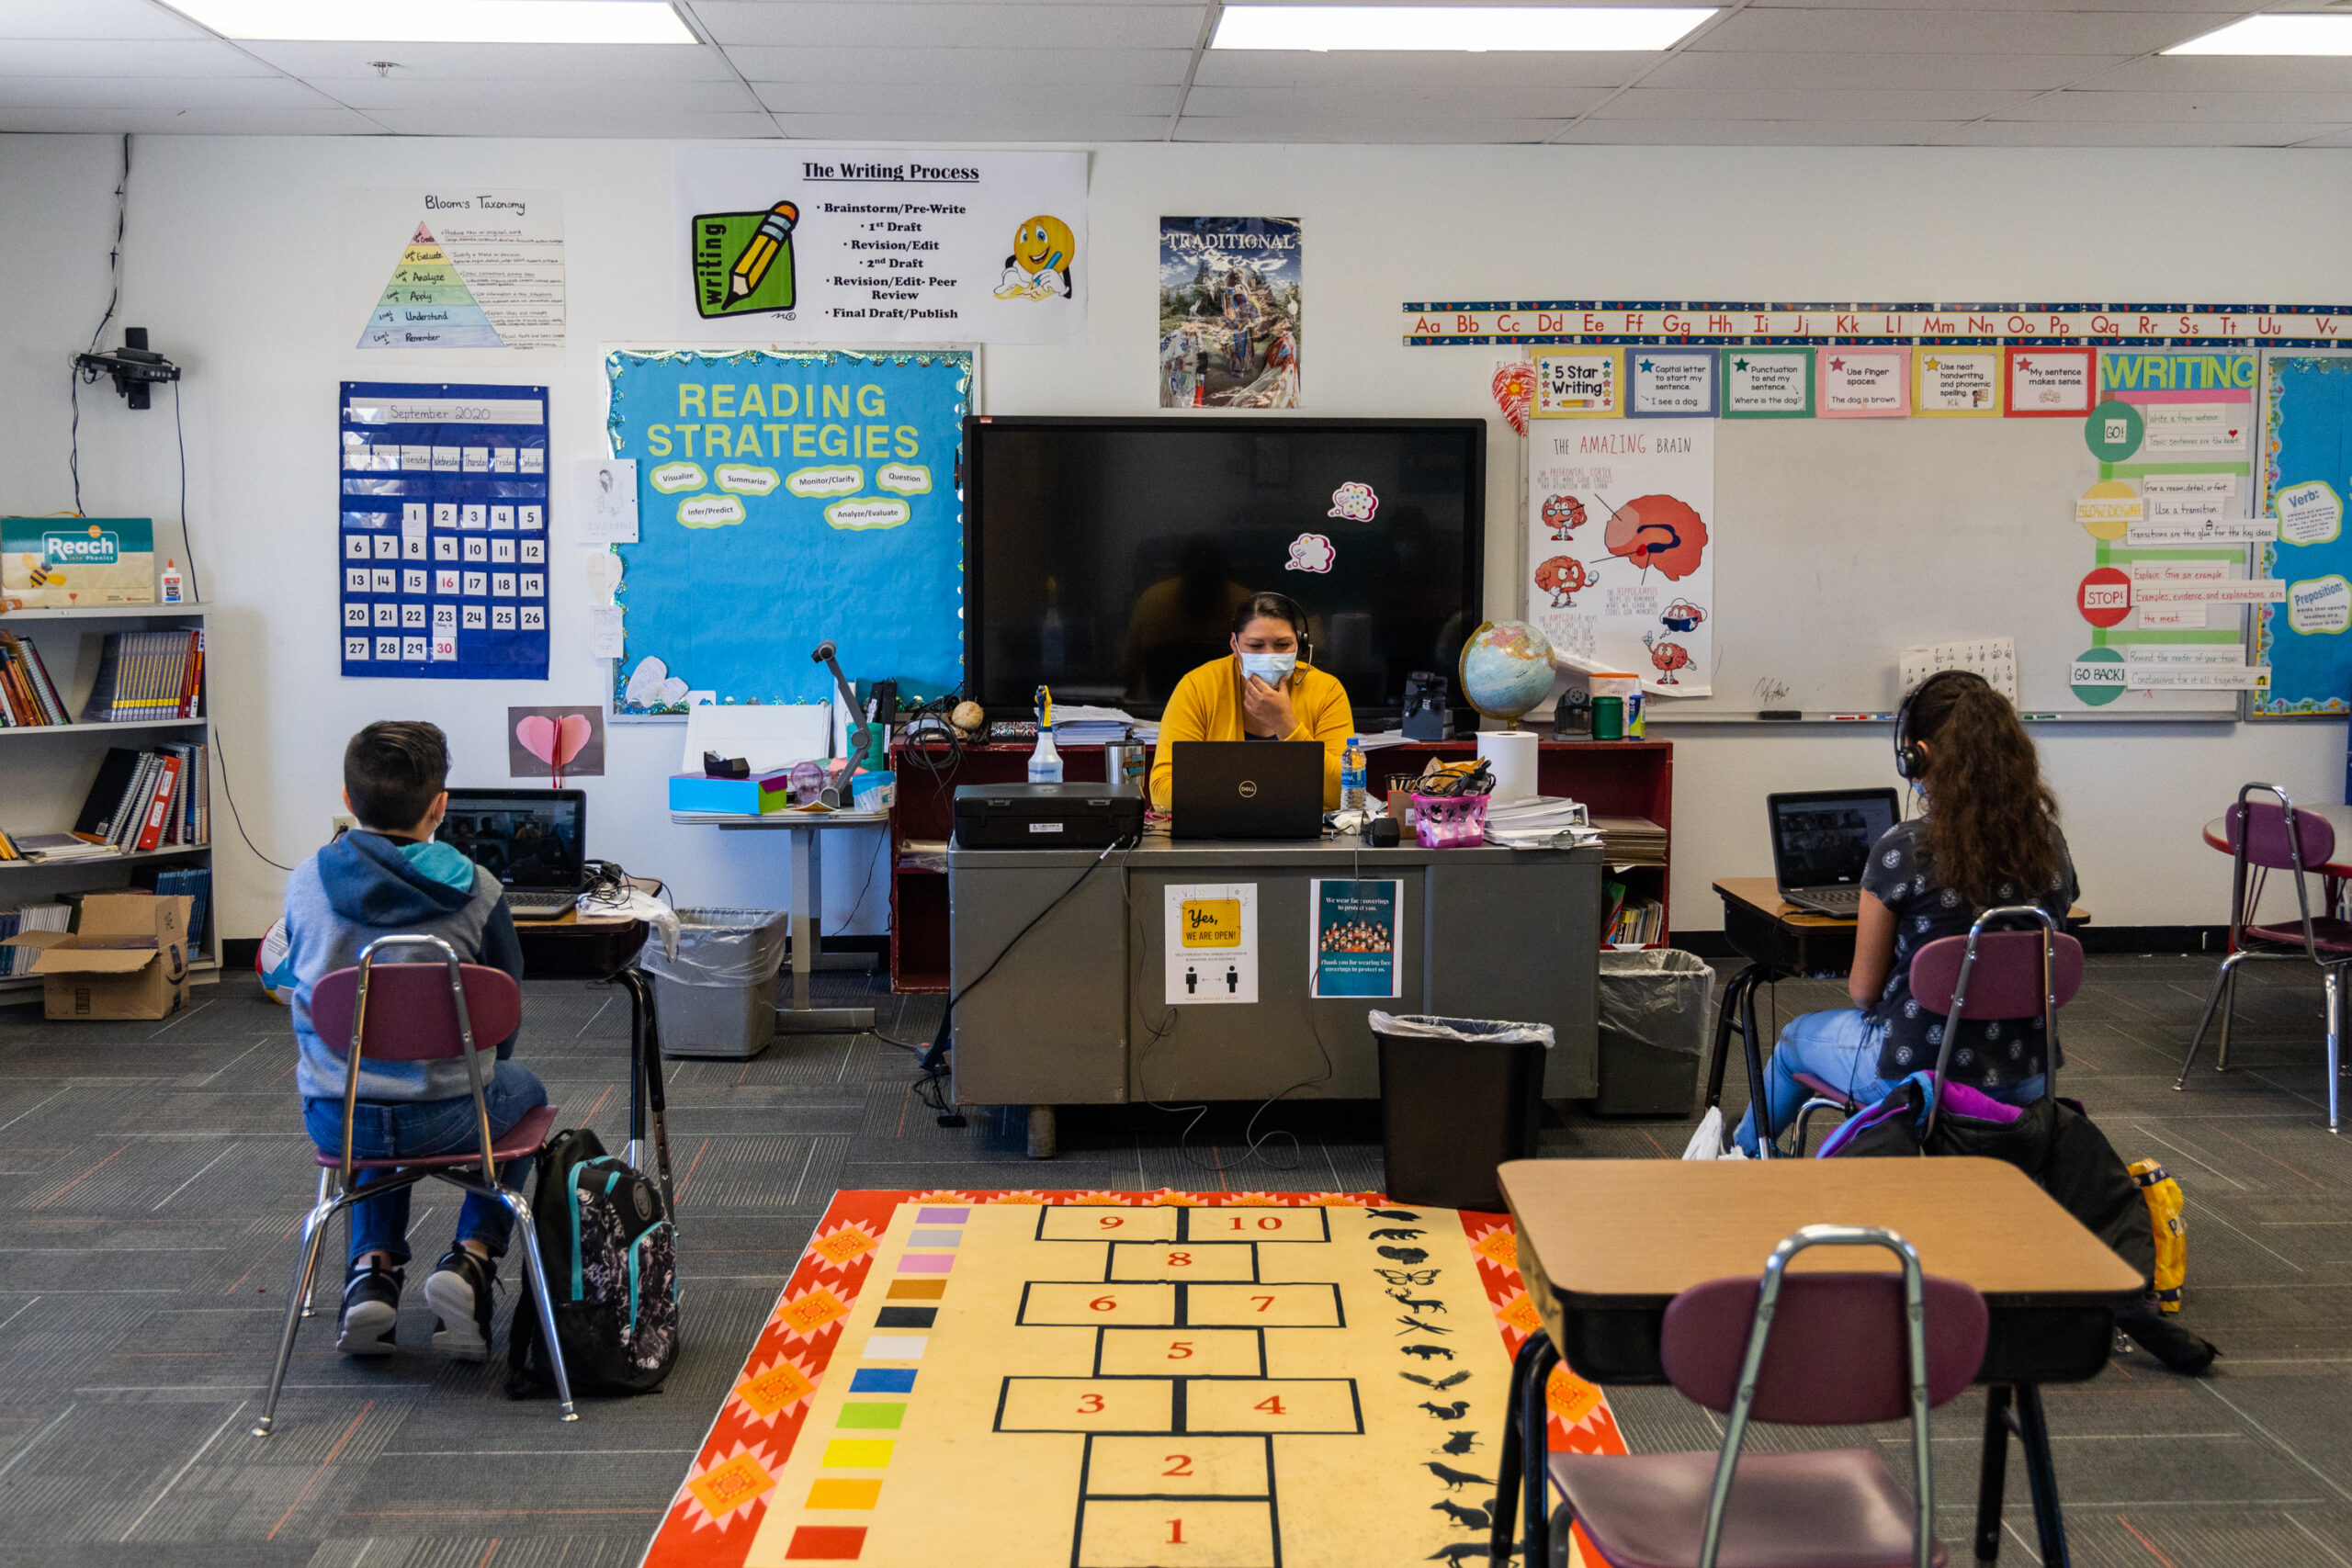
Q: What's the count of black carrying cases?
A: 1